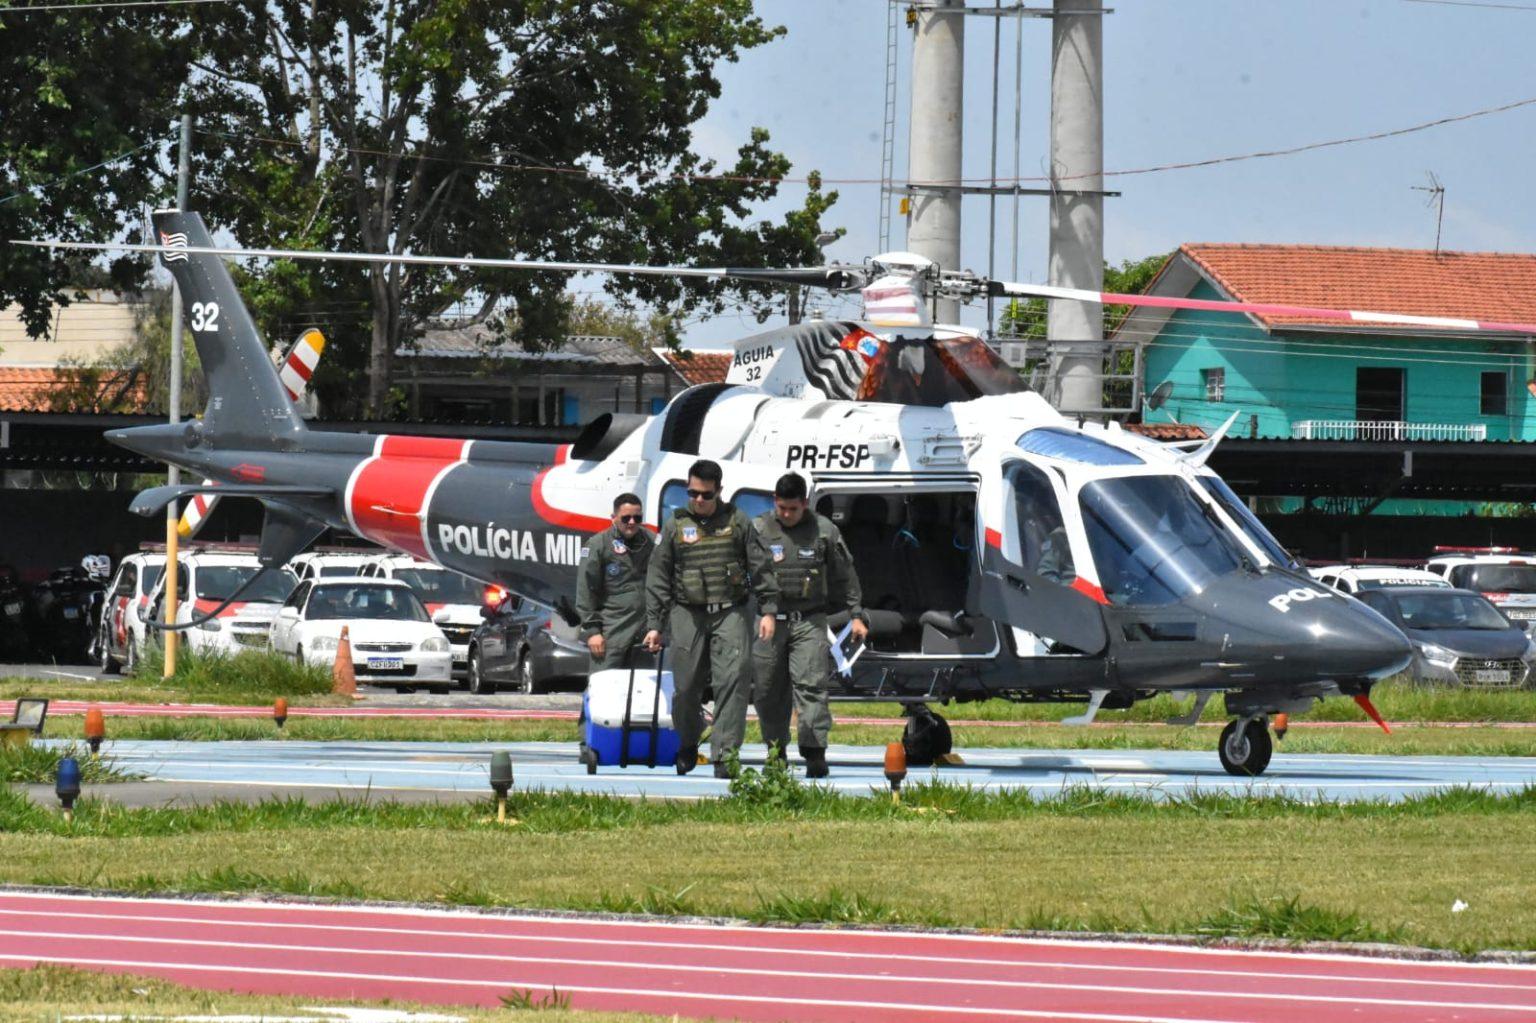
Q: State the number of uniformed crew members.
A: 3